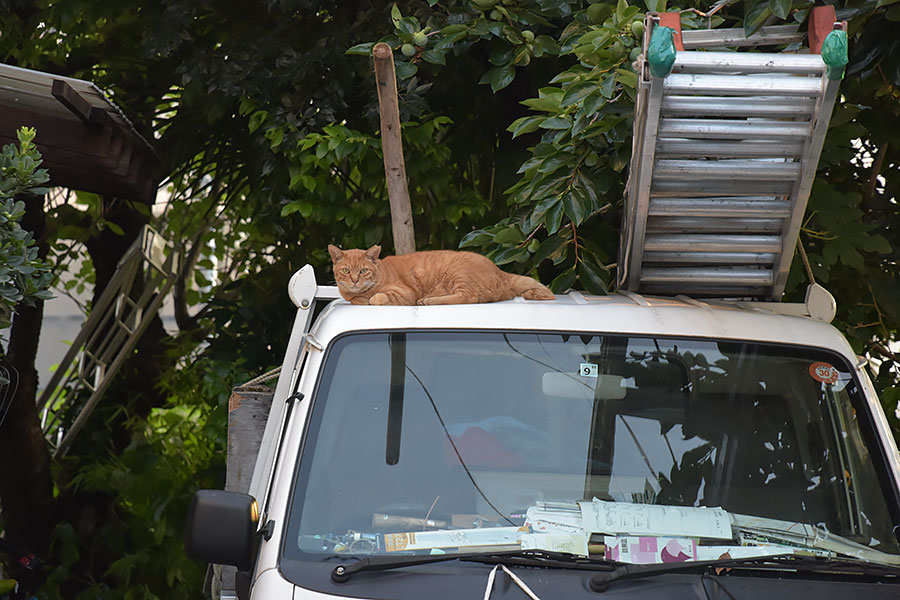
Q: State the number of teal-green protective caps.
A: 2